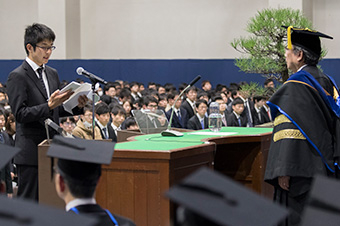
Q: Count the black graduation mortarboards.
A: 6